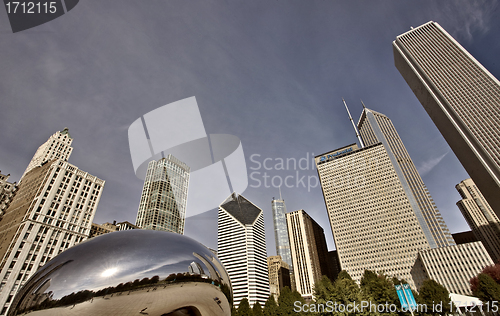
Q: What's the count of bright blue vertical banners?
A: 2